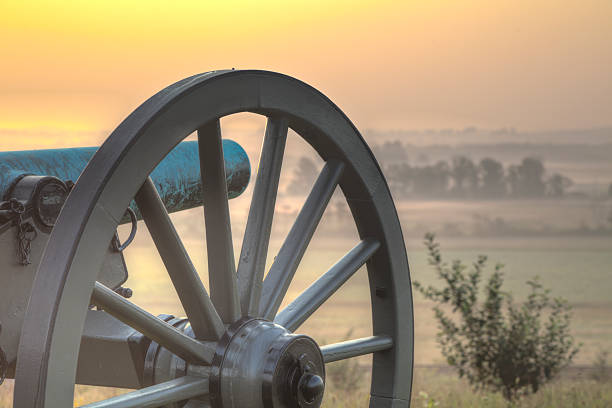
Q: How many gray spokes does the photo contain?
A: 8